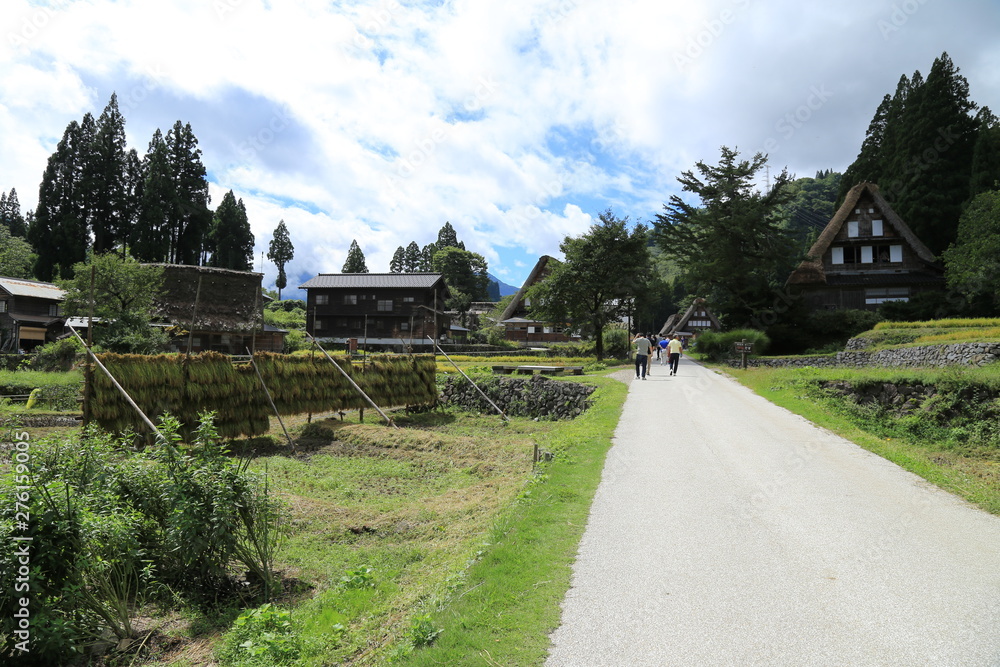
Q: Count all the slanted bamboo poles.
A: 4